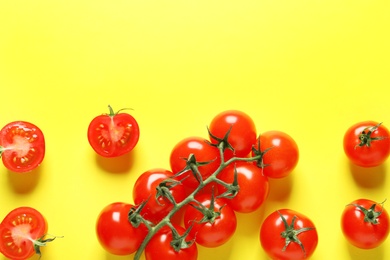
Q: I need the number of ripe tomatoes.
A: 14